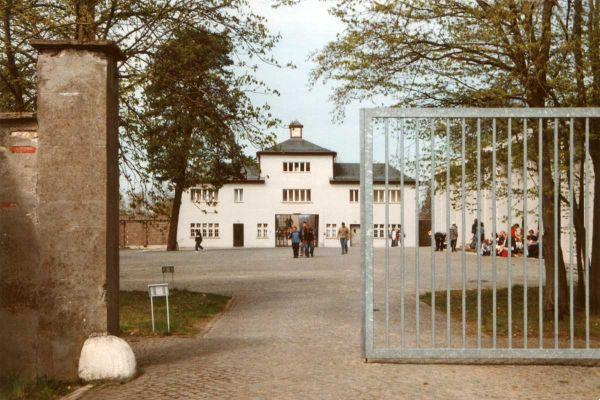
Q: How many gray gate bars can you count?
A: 14